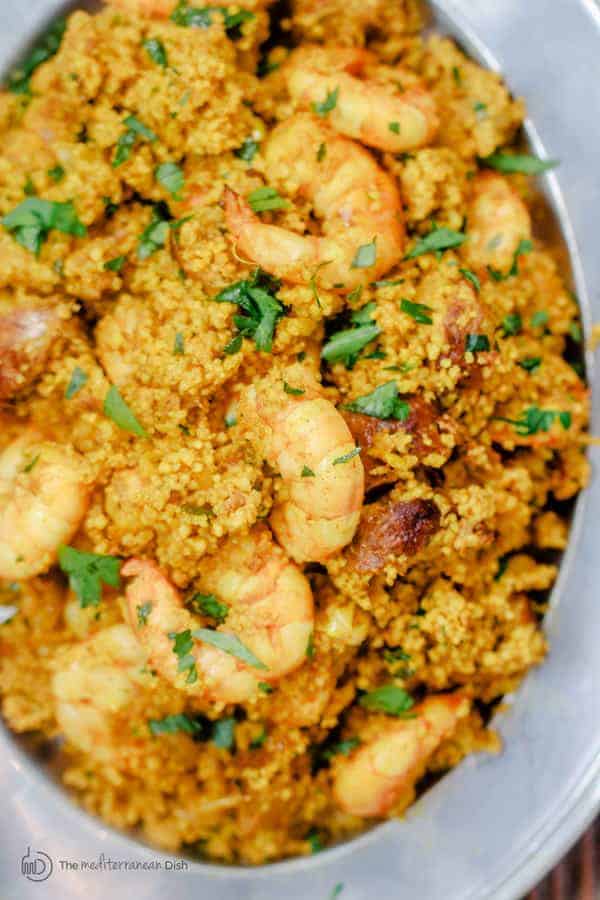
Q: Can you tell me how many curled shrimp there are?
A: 8